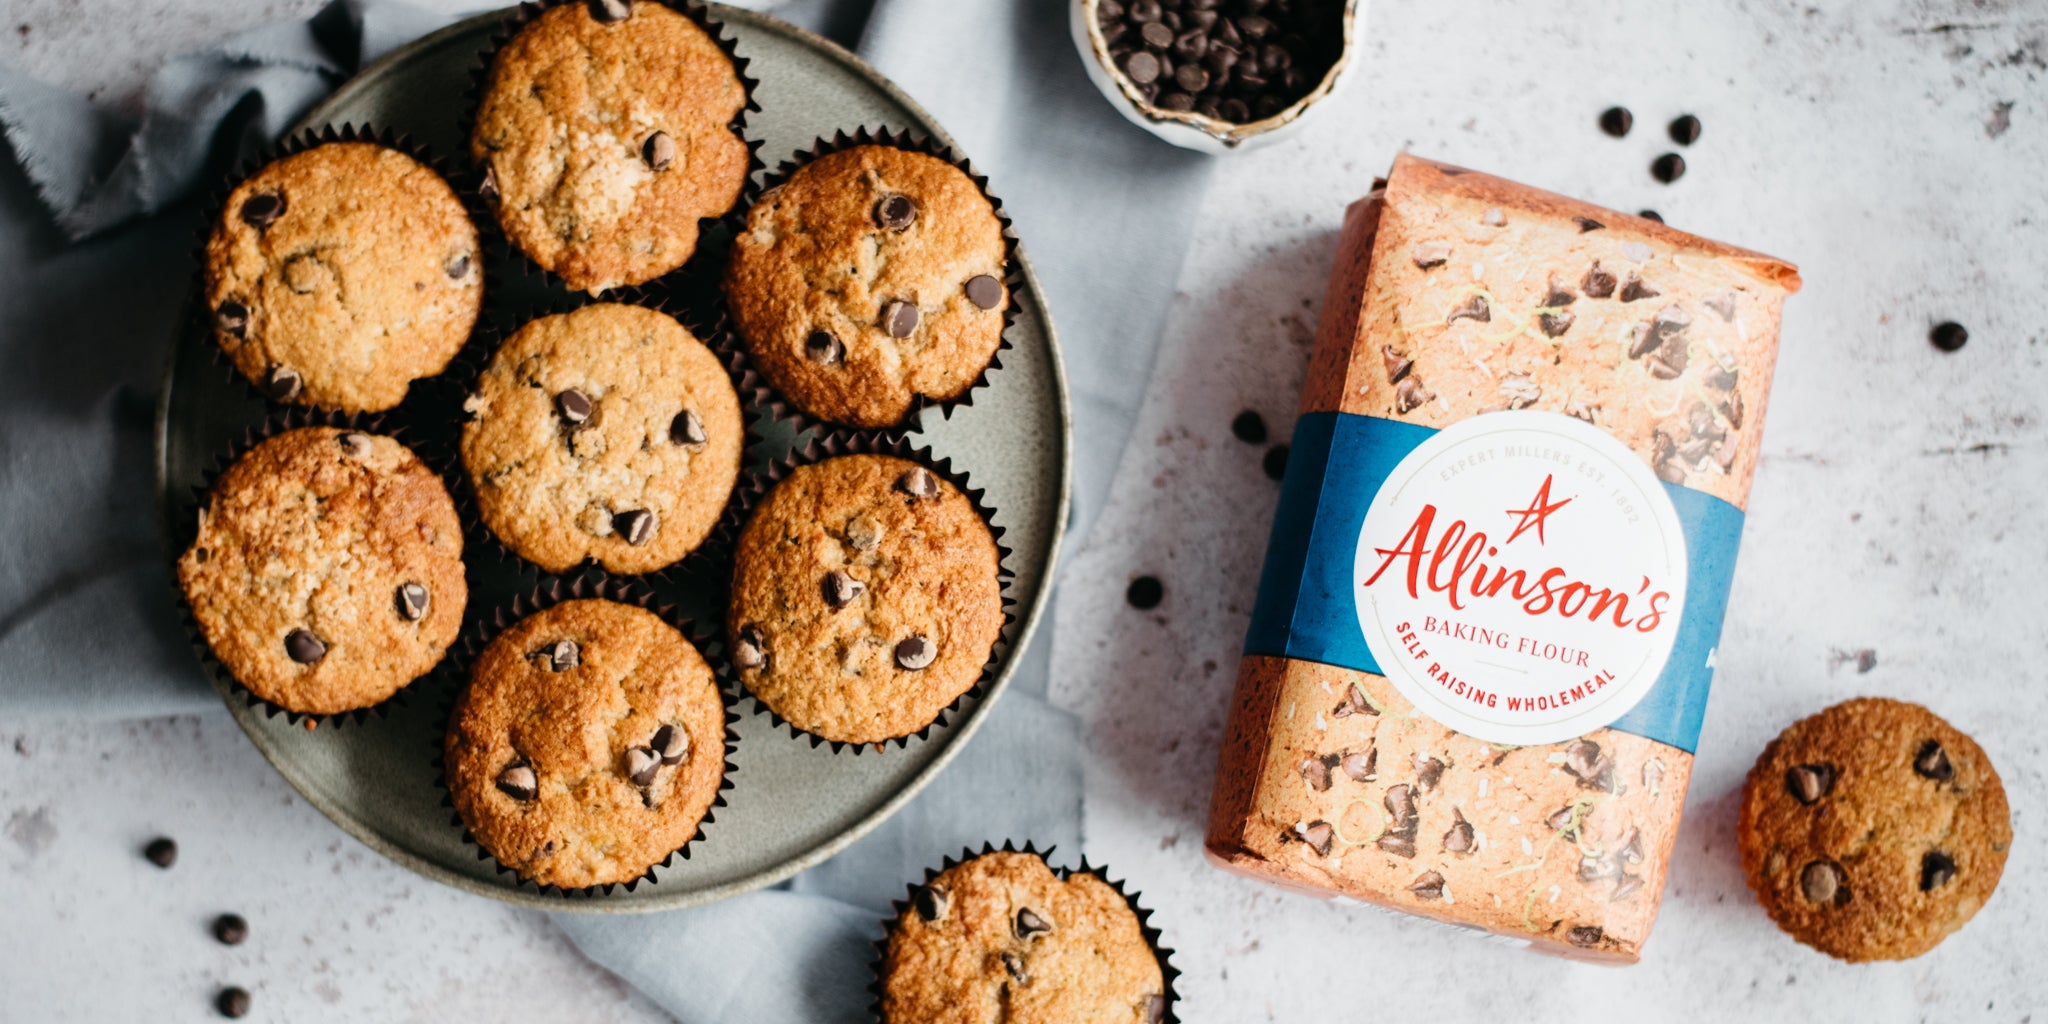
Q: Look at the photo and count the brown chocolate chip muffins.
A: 9